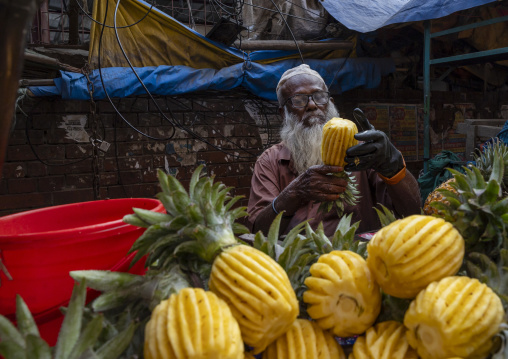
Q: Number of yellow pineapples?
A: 8